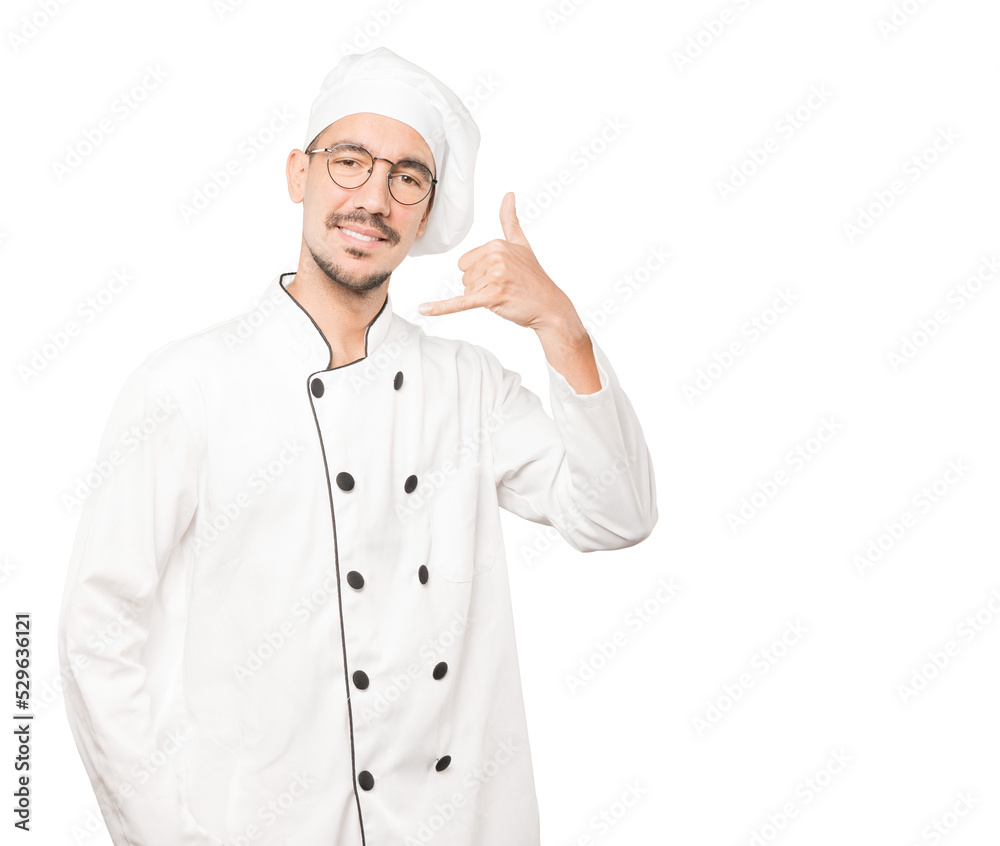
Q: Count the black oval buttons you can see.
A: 10